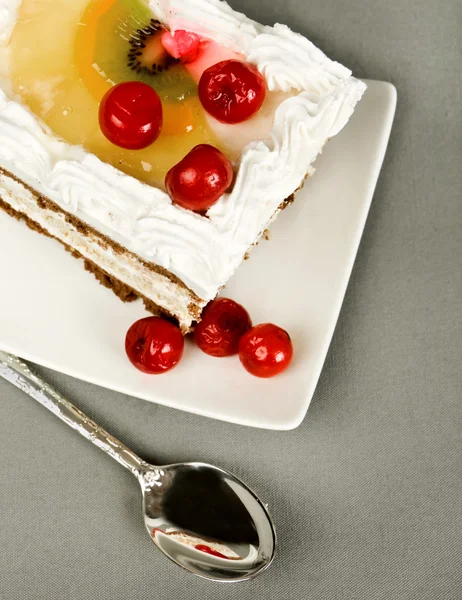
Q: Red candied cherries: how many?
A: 6